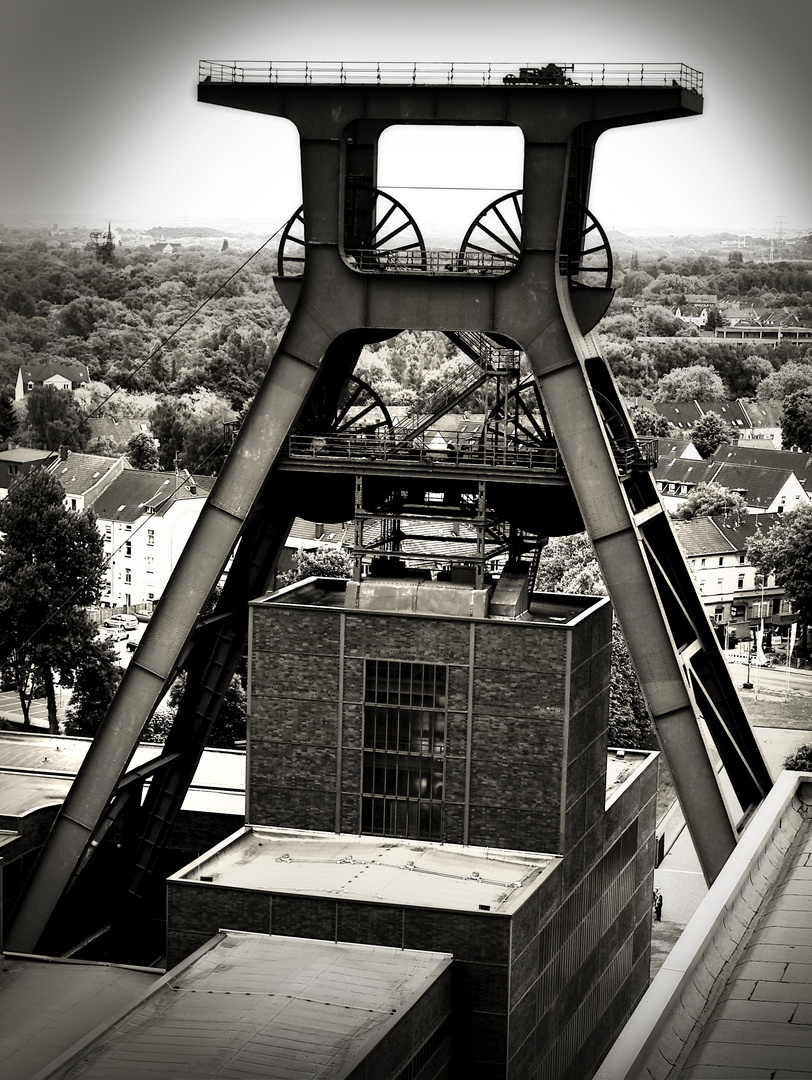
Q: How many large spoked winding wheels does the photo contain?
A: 4